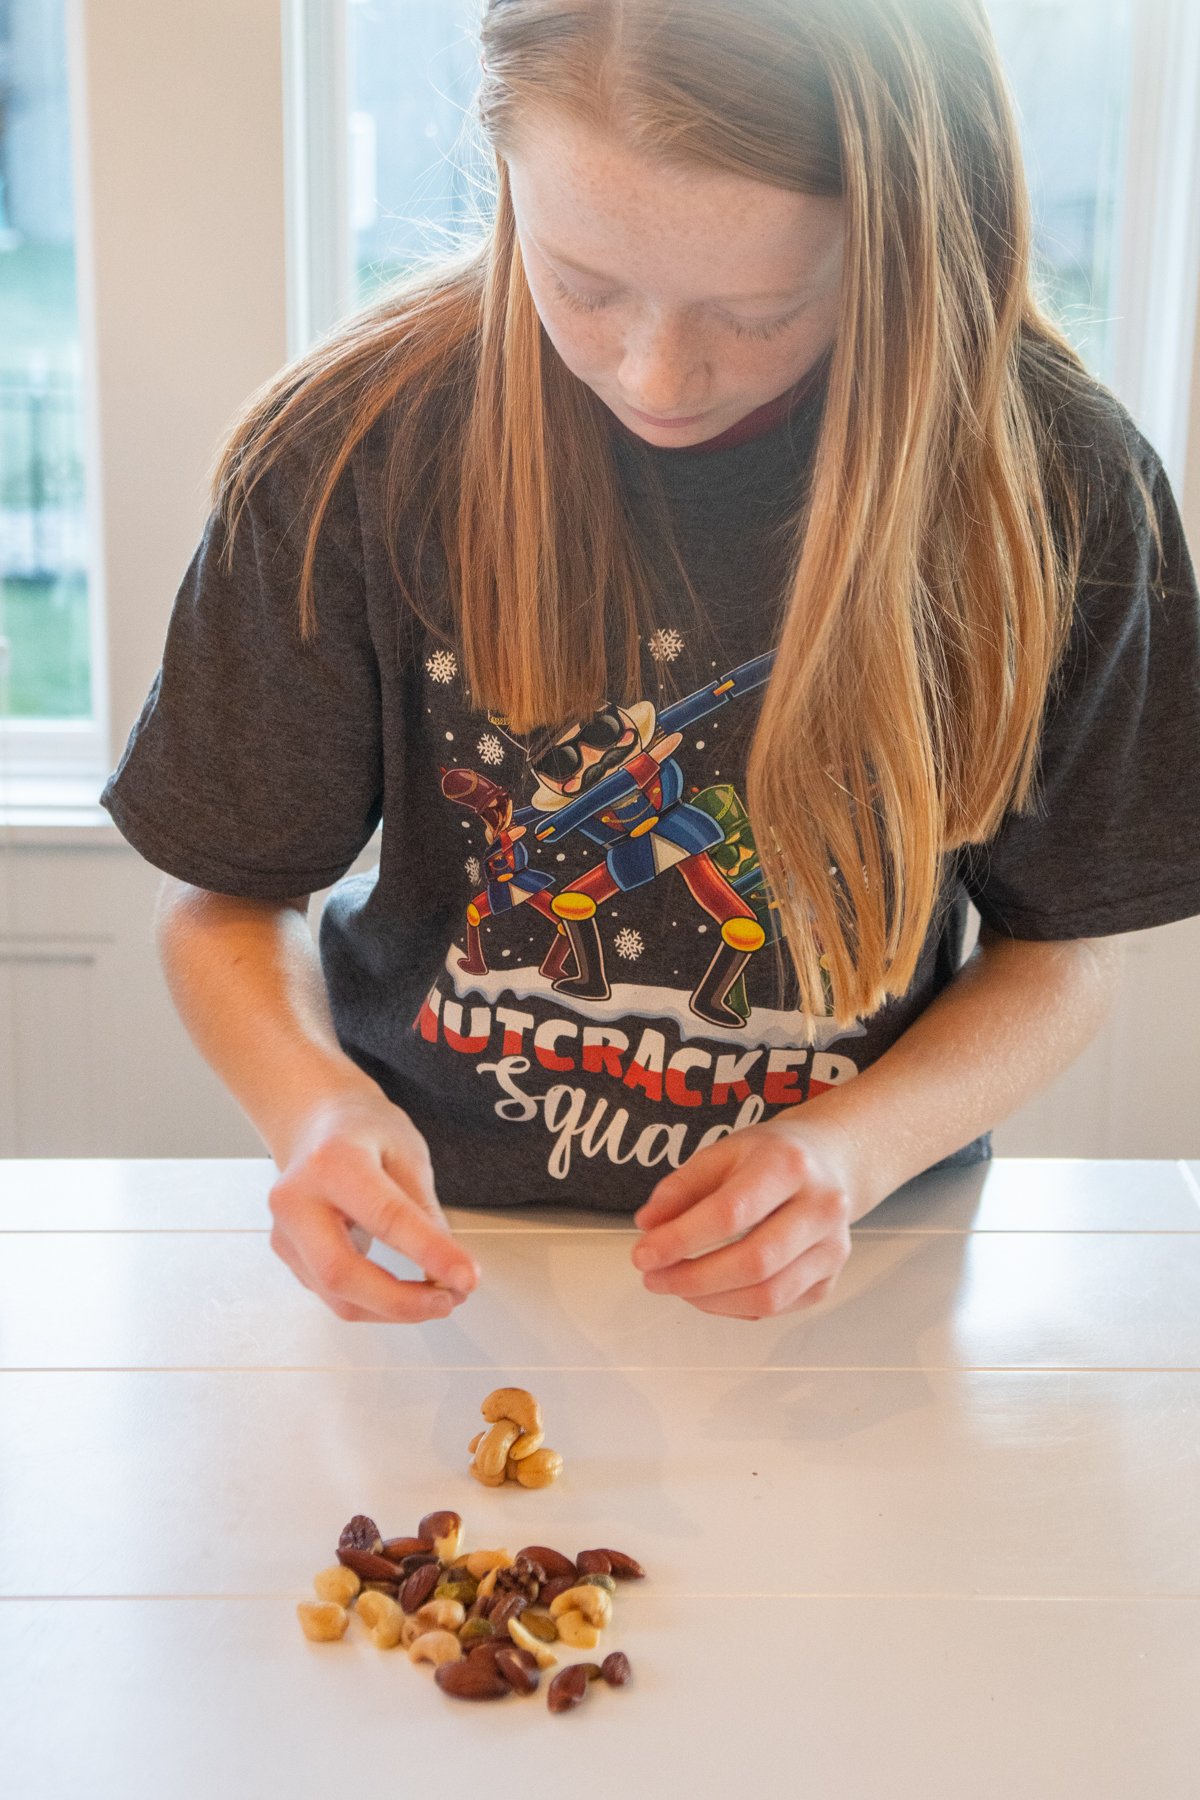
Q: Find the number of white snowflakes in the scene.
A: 5